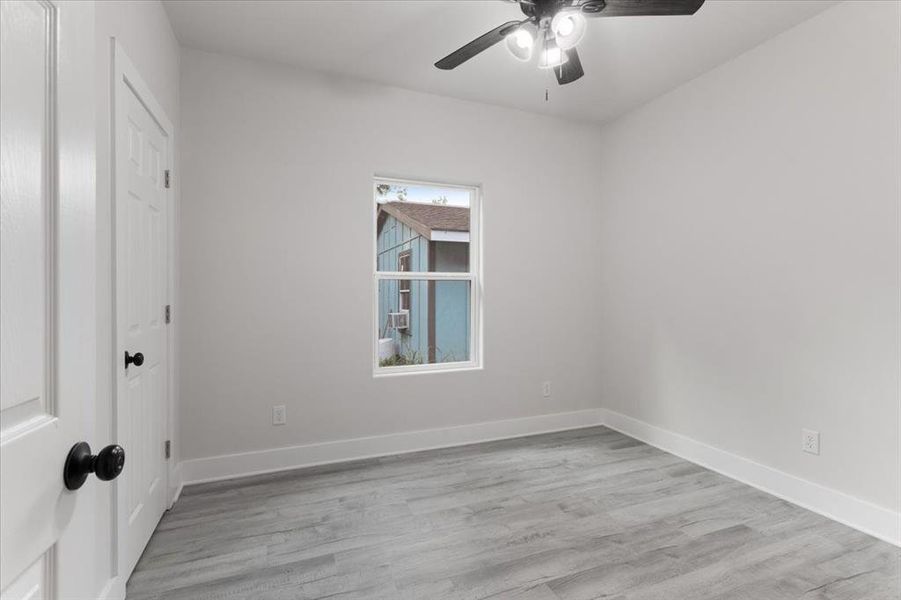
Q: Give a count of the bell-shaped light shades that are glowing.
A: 3